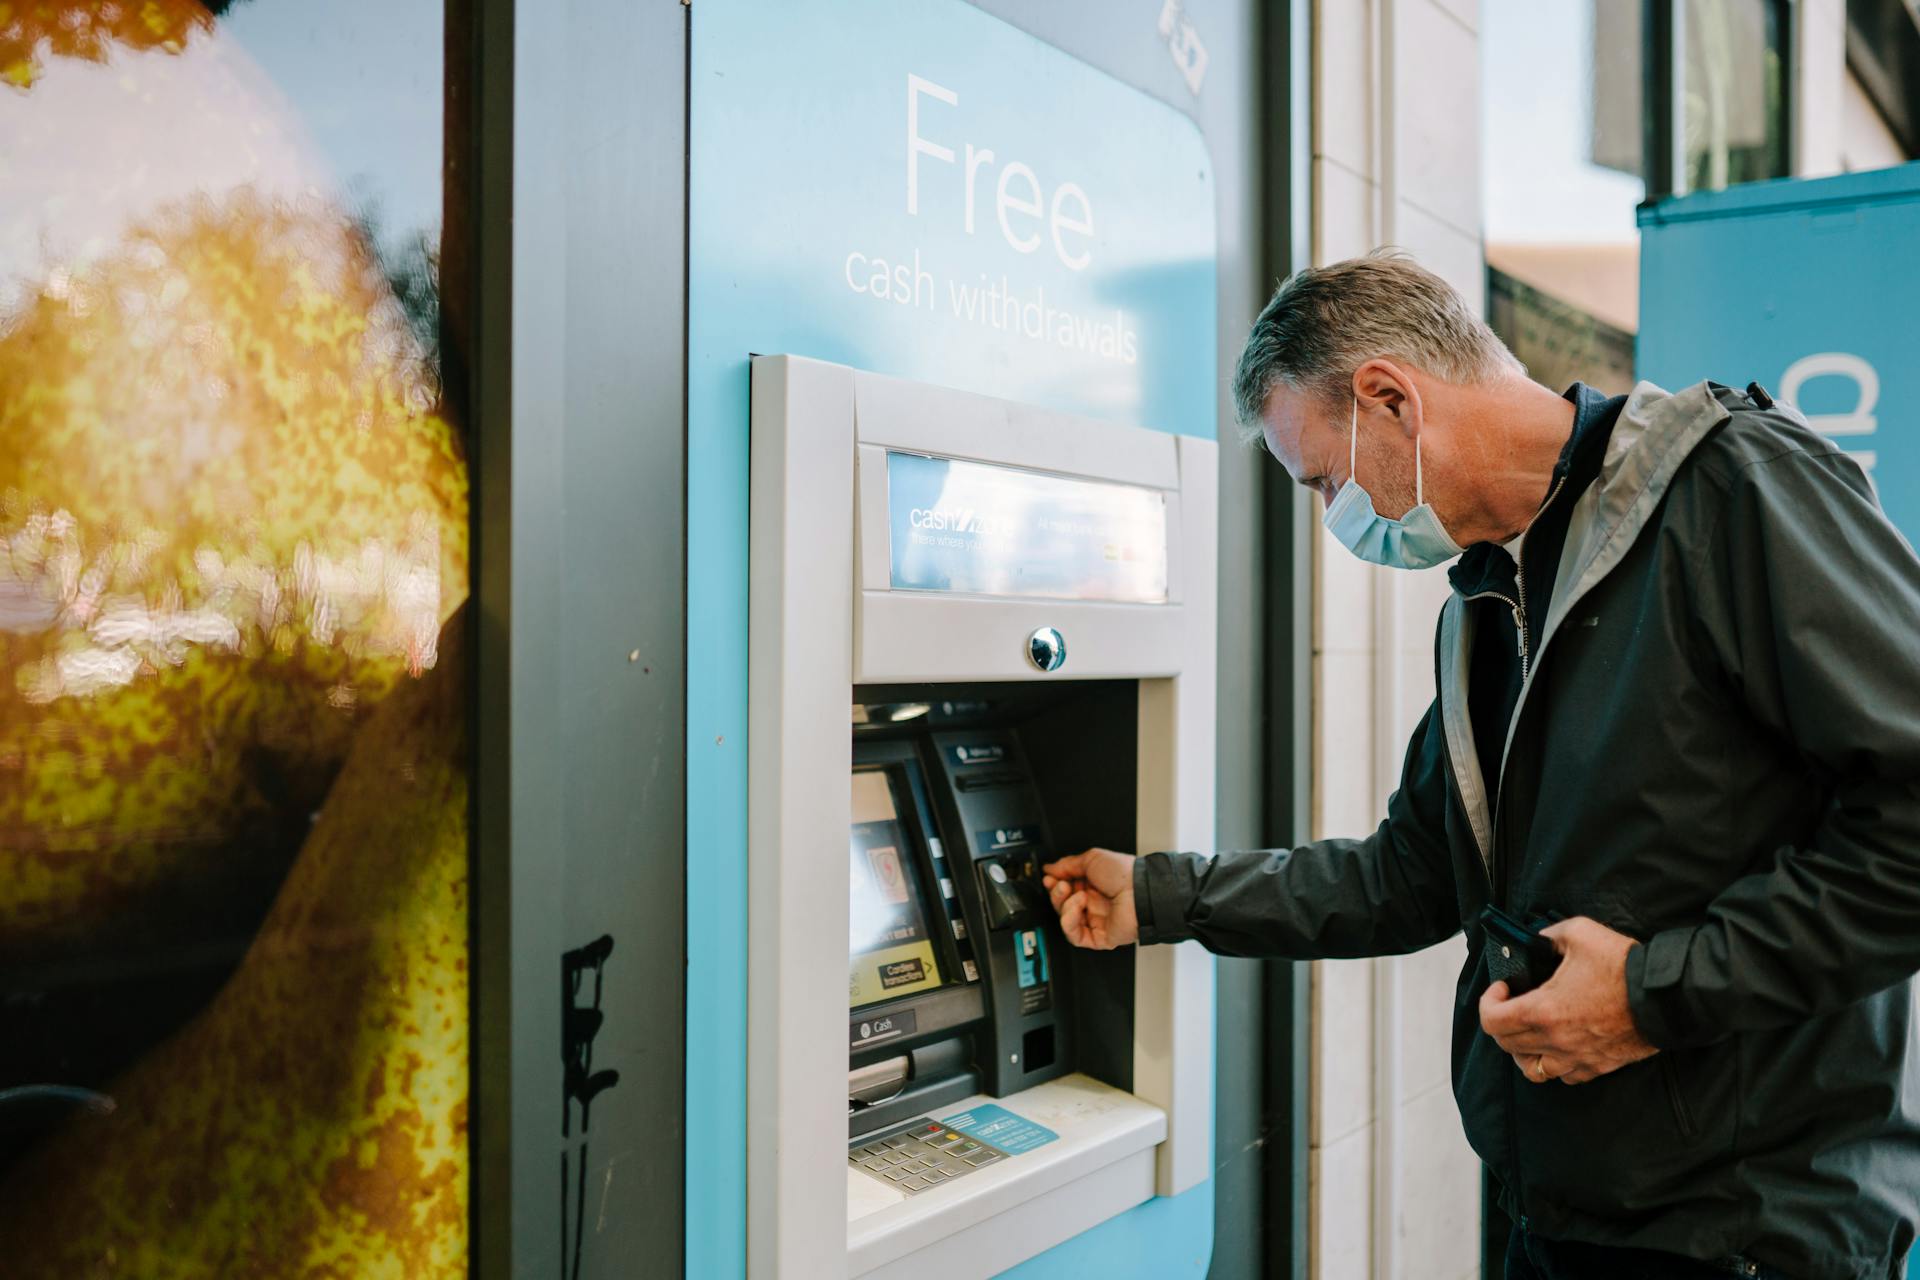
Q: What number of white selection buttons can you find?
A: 4